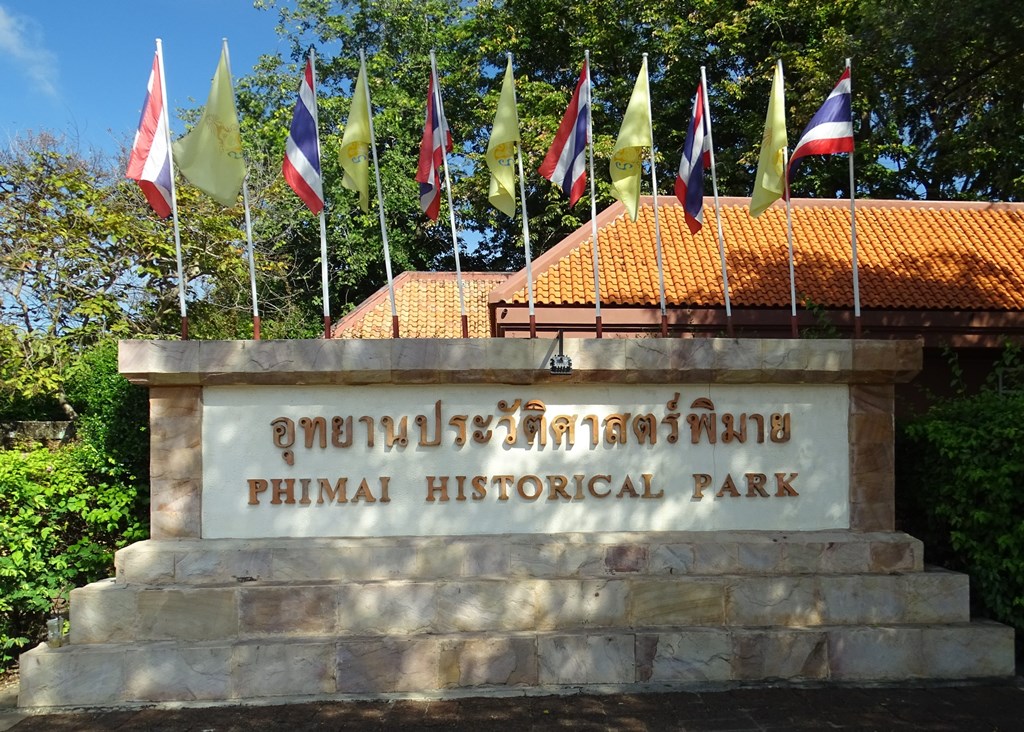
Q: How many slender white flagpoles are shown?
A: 11